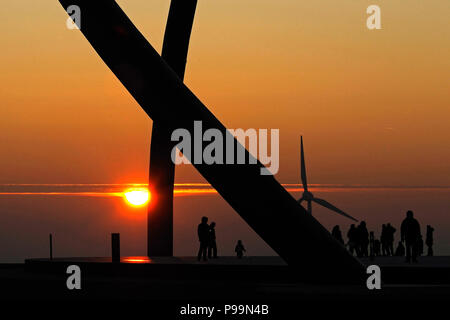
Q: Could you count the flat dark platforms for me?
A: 1